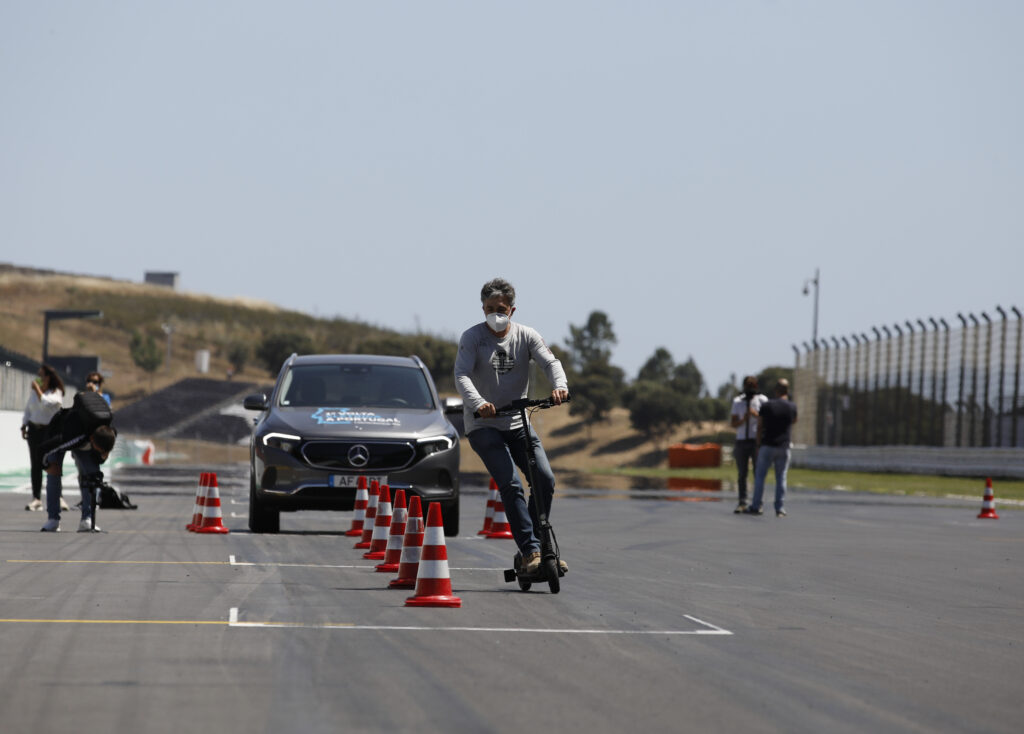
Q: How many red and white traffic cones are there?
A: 12